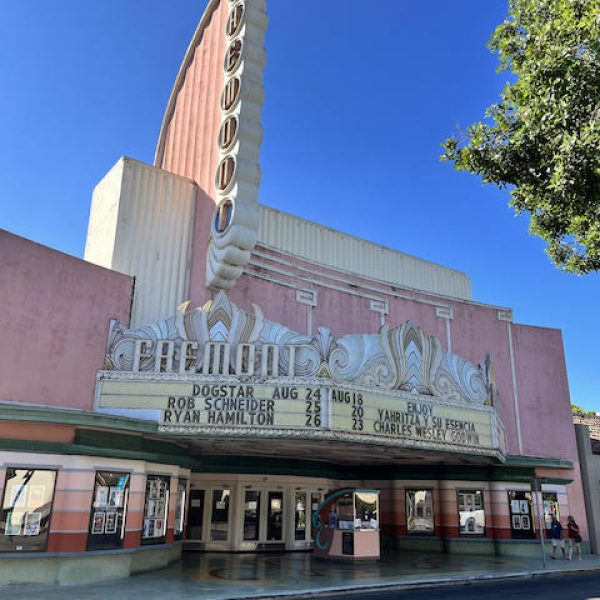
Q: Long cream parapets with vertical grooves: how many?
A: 1